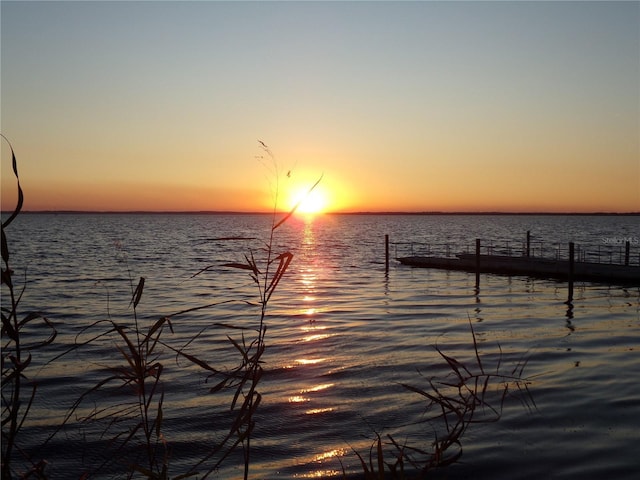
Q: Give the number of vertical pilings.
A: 5